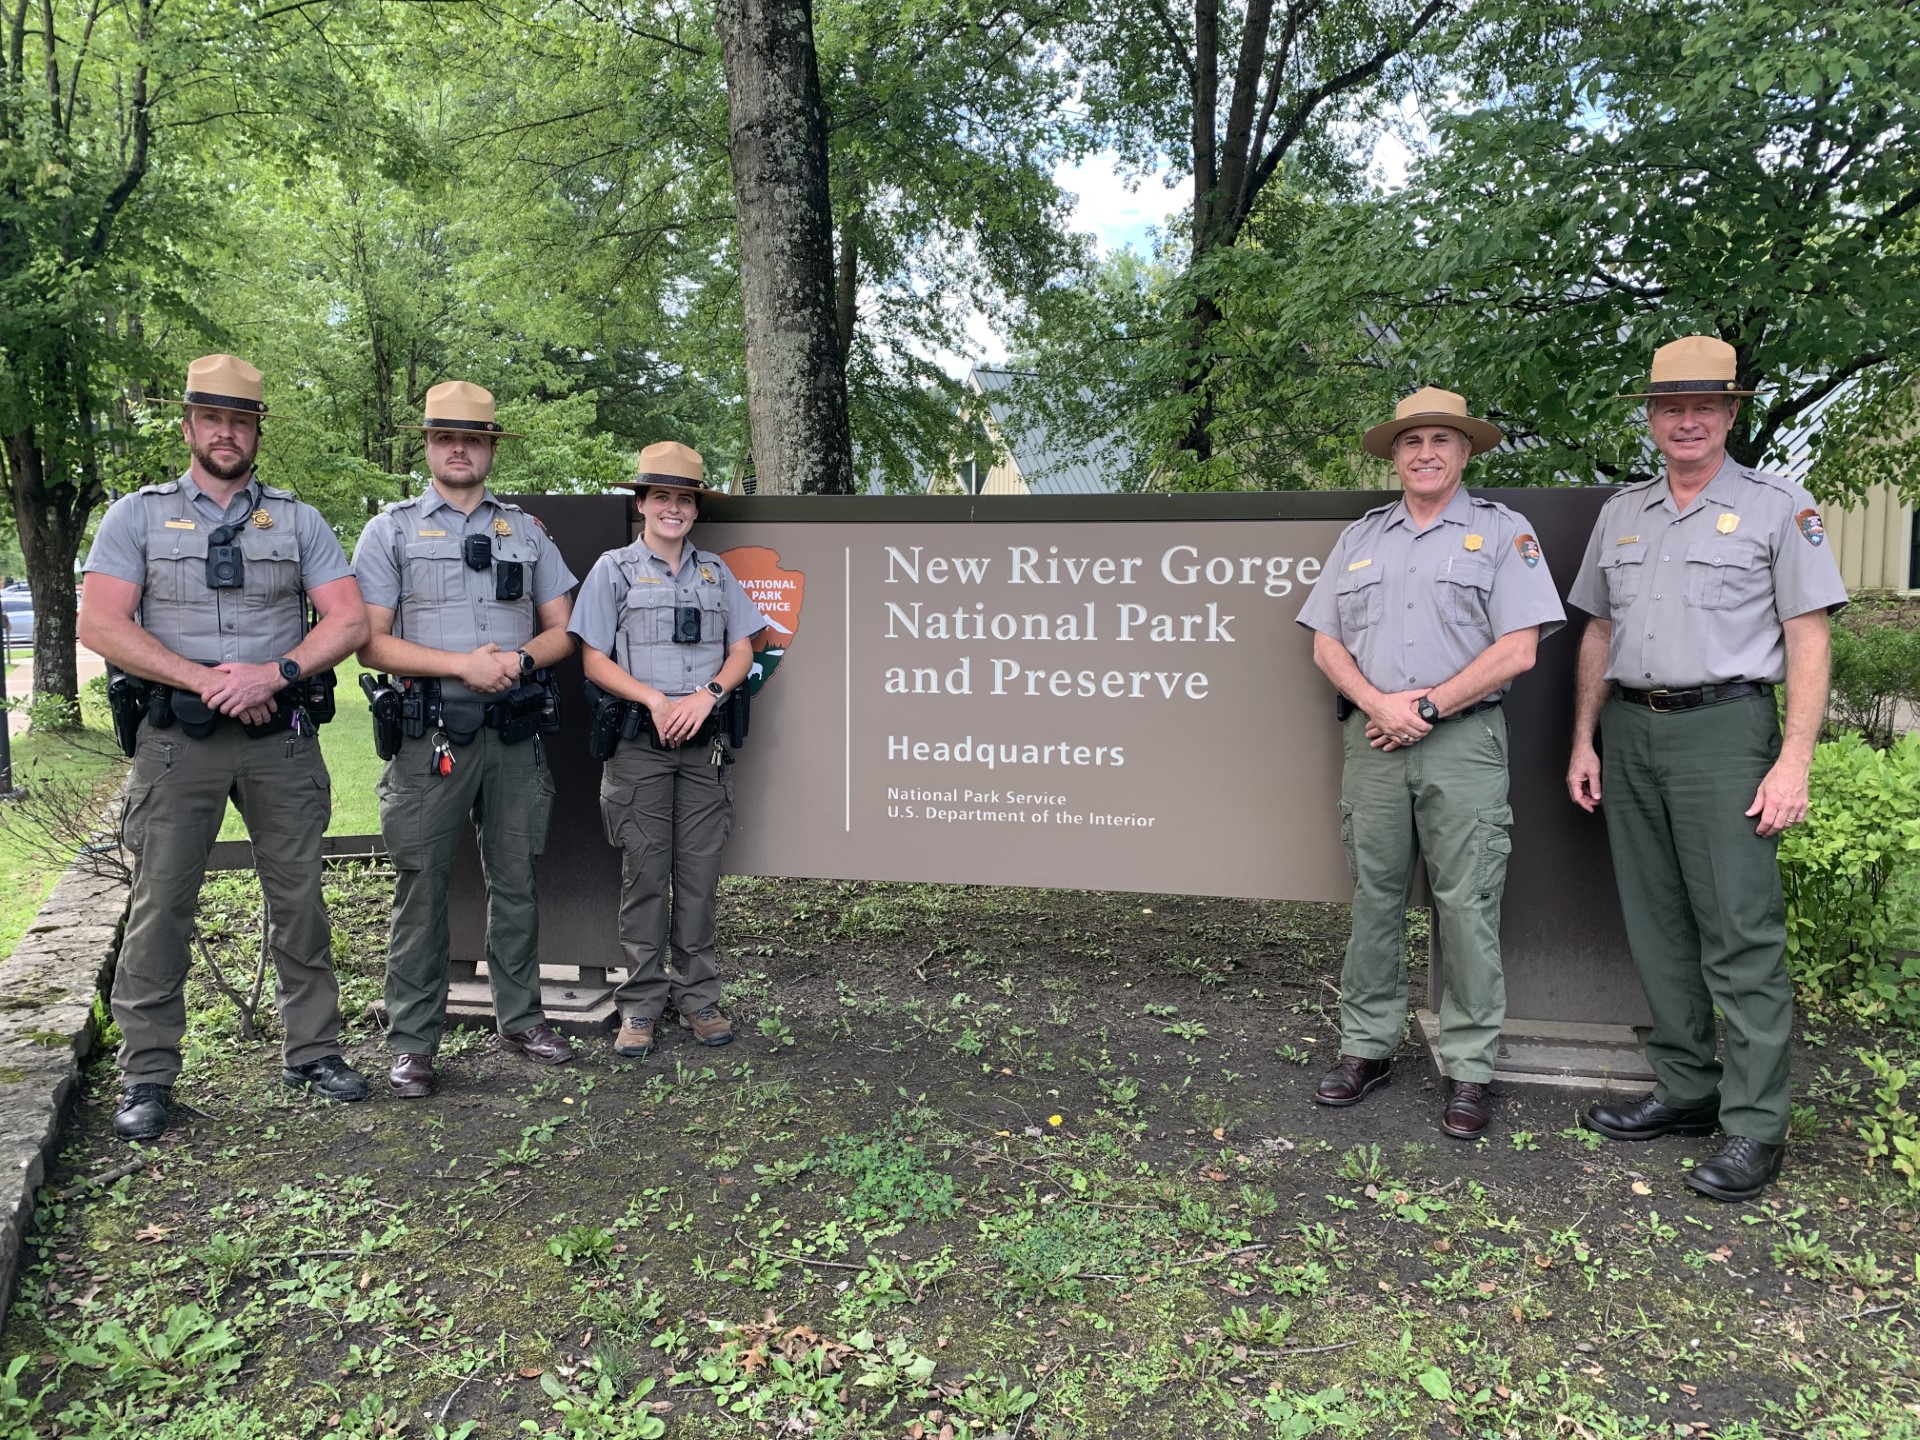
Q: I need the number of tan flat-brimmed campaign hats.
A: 5